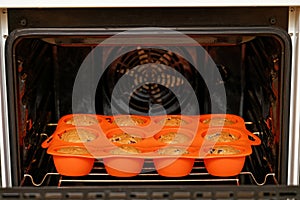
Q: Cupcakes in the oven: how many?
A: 12